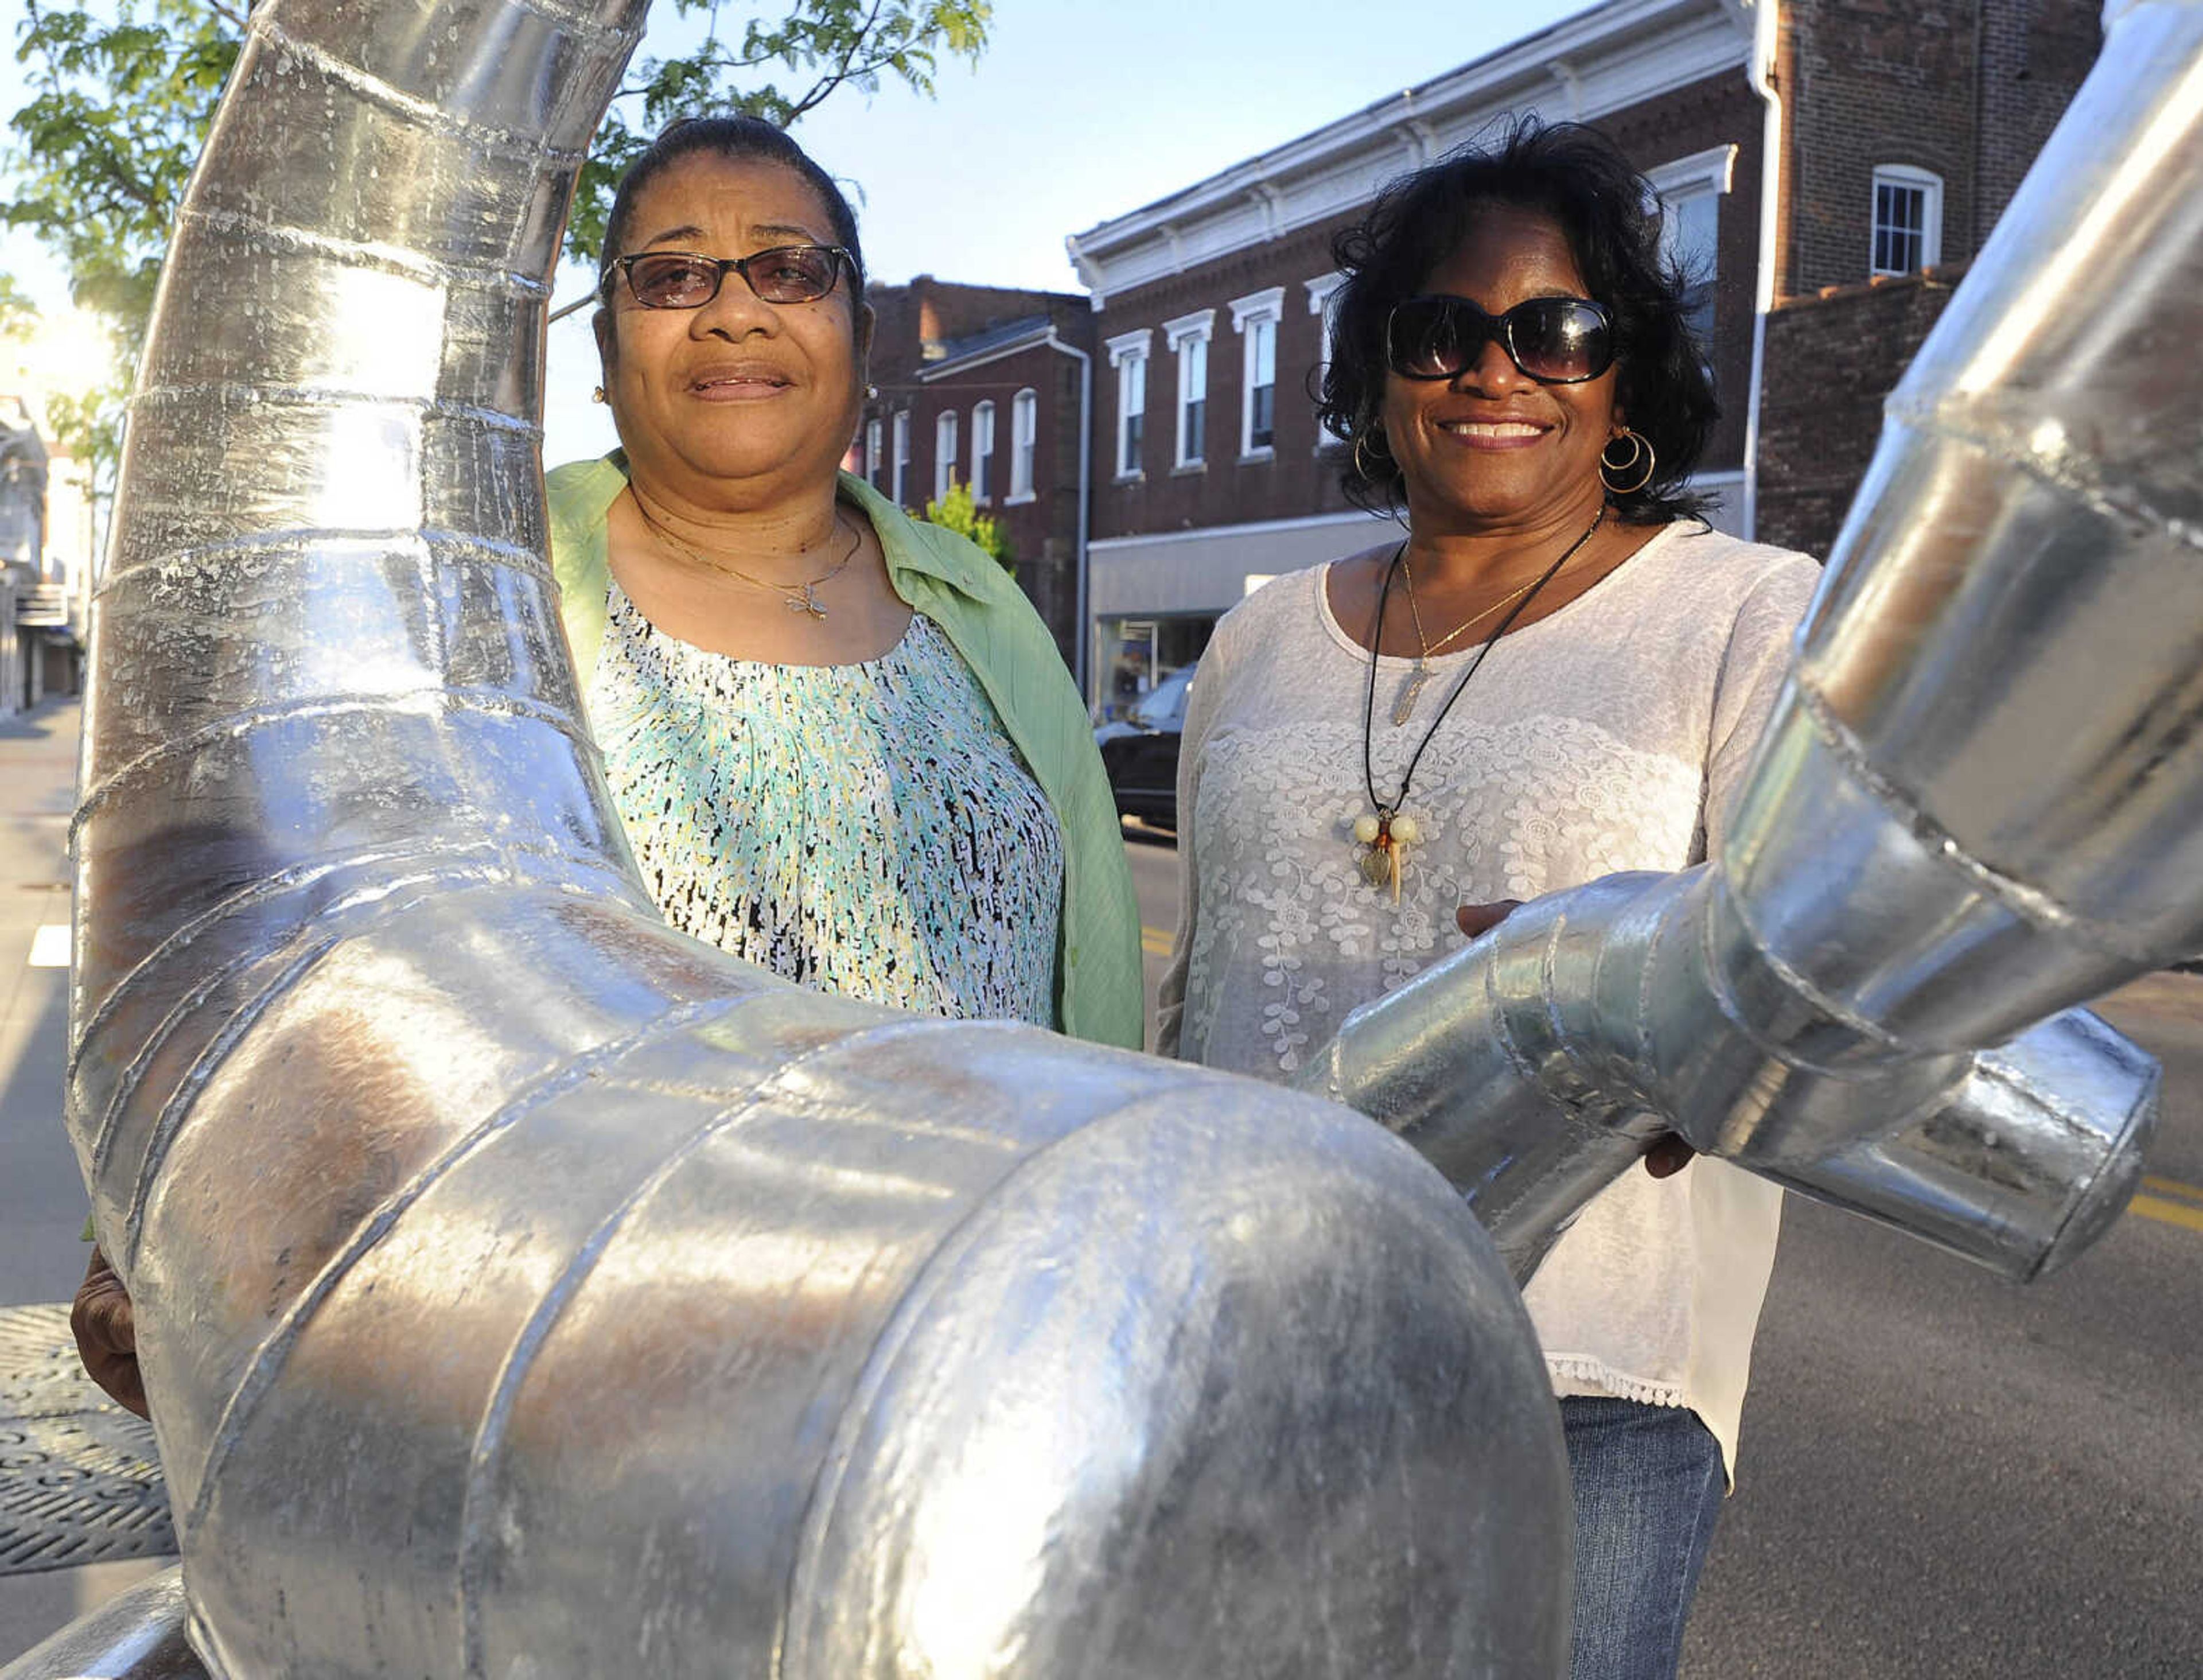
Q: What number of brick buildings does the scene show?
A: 3